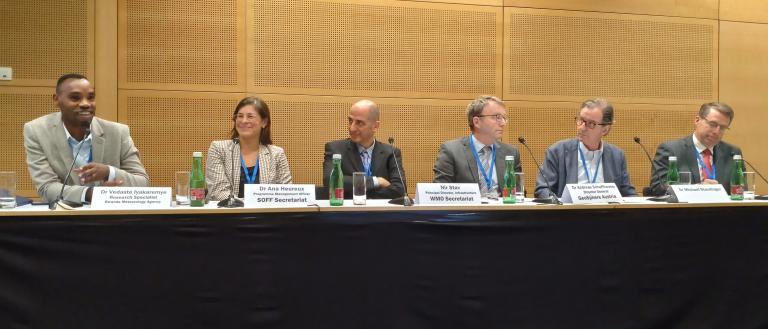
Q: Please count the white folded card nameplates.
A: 5